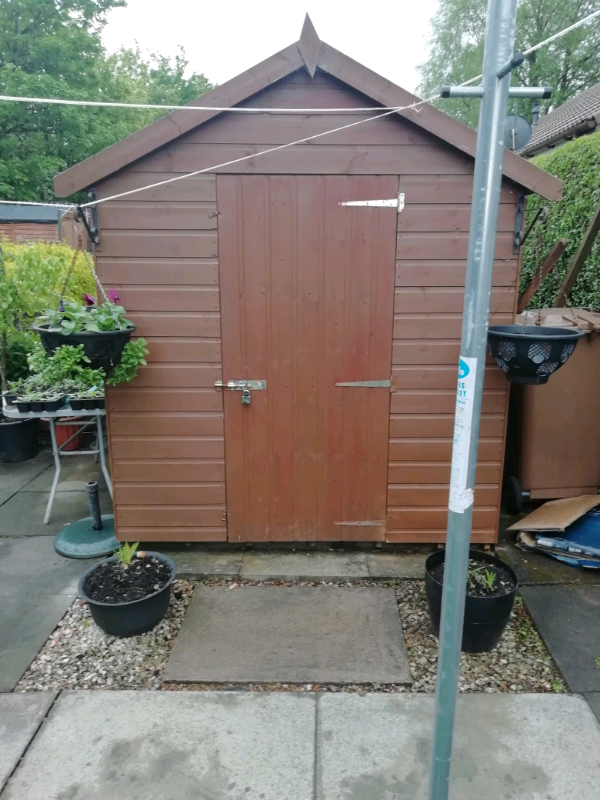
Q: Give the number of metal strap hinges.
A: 3